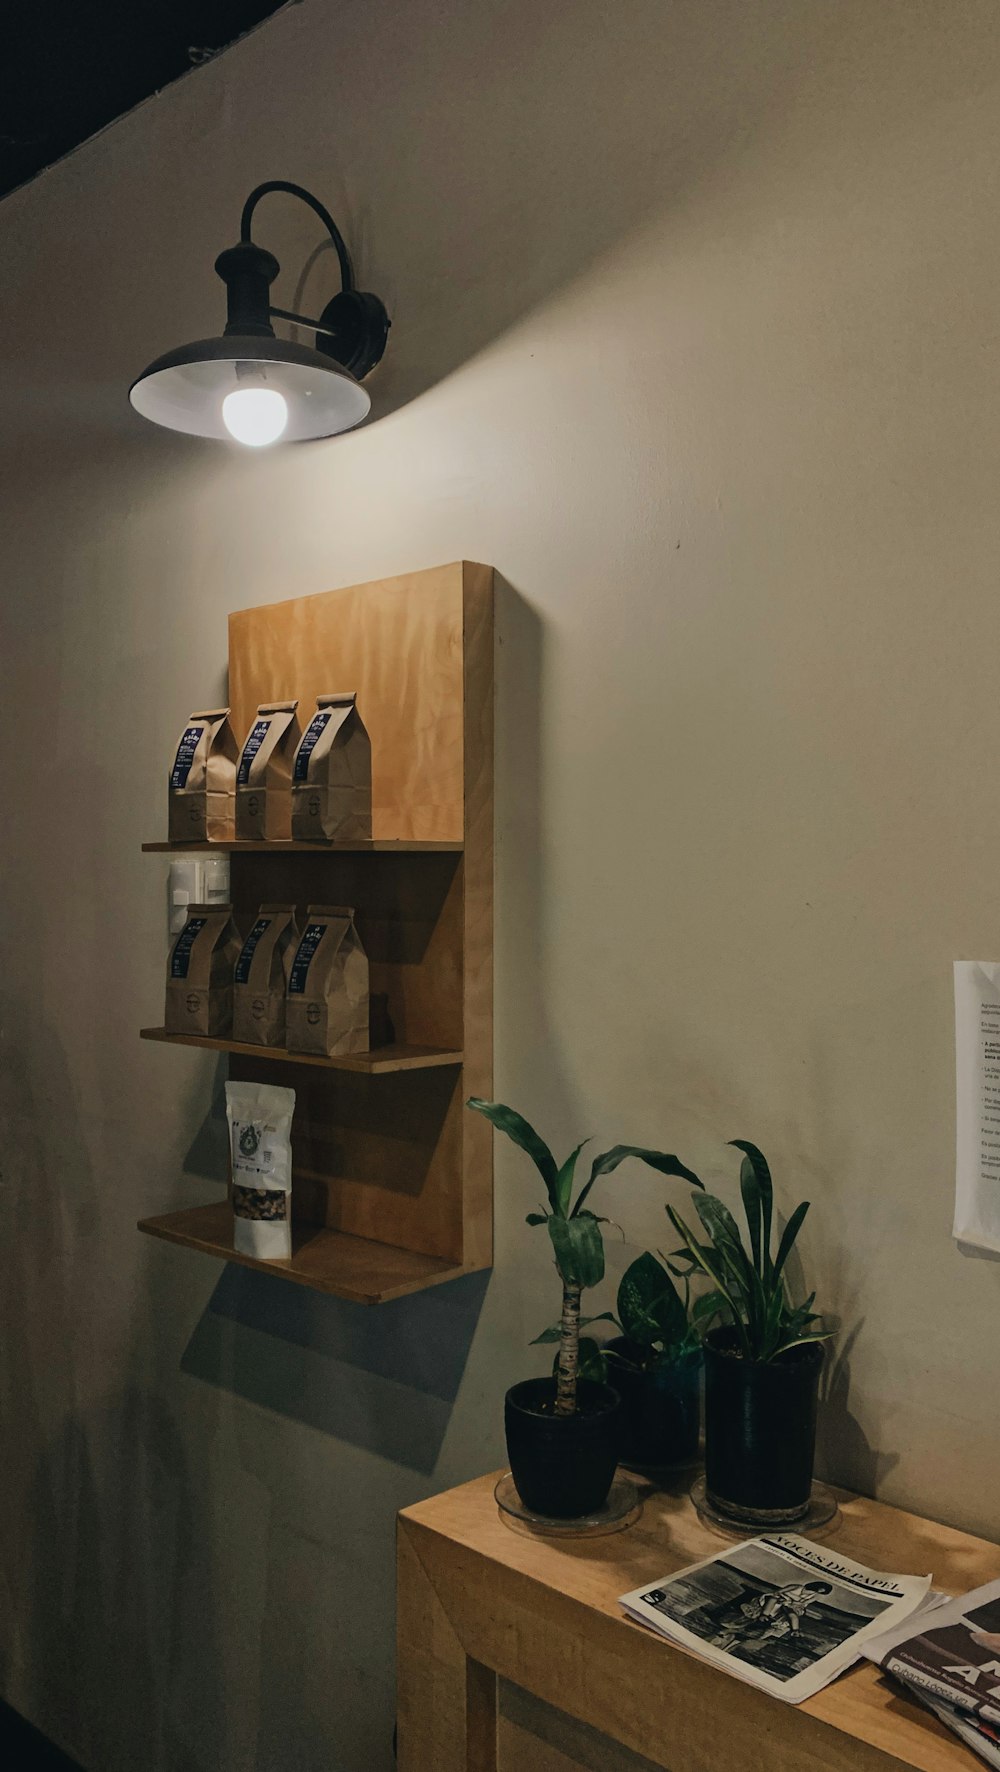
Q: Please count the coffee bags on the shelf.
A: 6